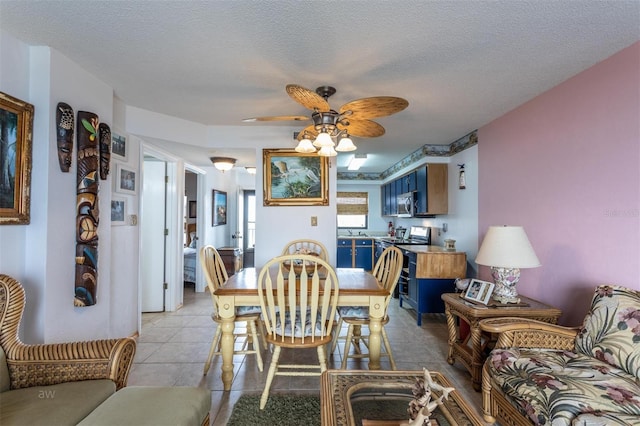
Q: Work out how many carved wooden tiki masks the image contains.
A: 3